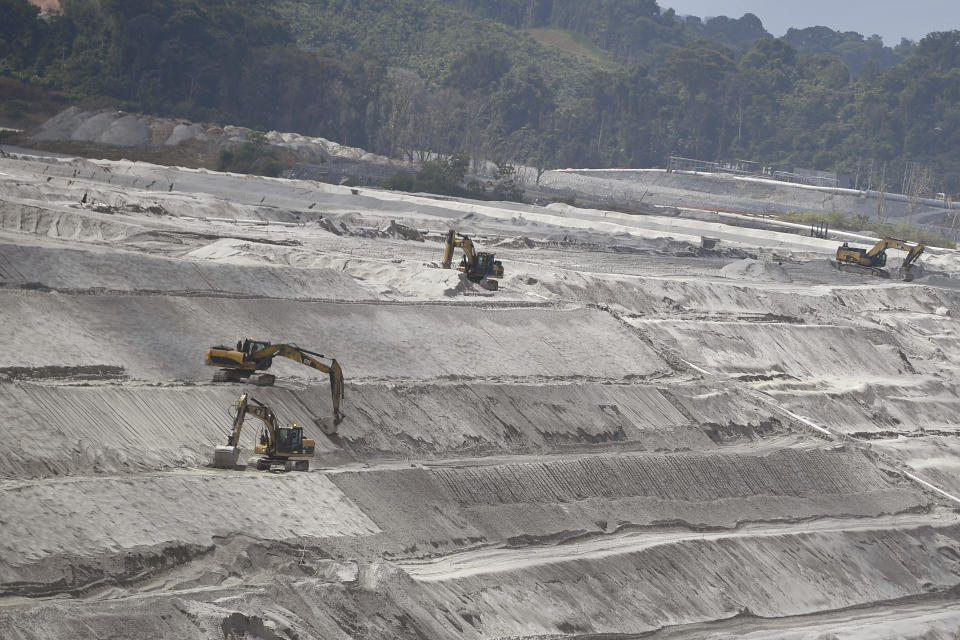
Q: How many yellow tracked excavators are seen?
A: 4